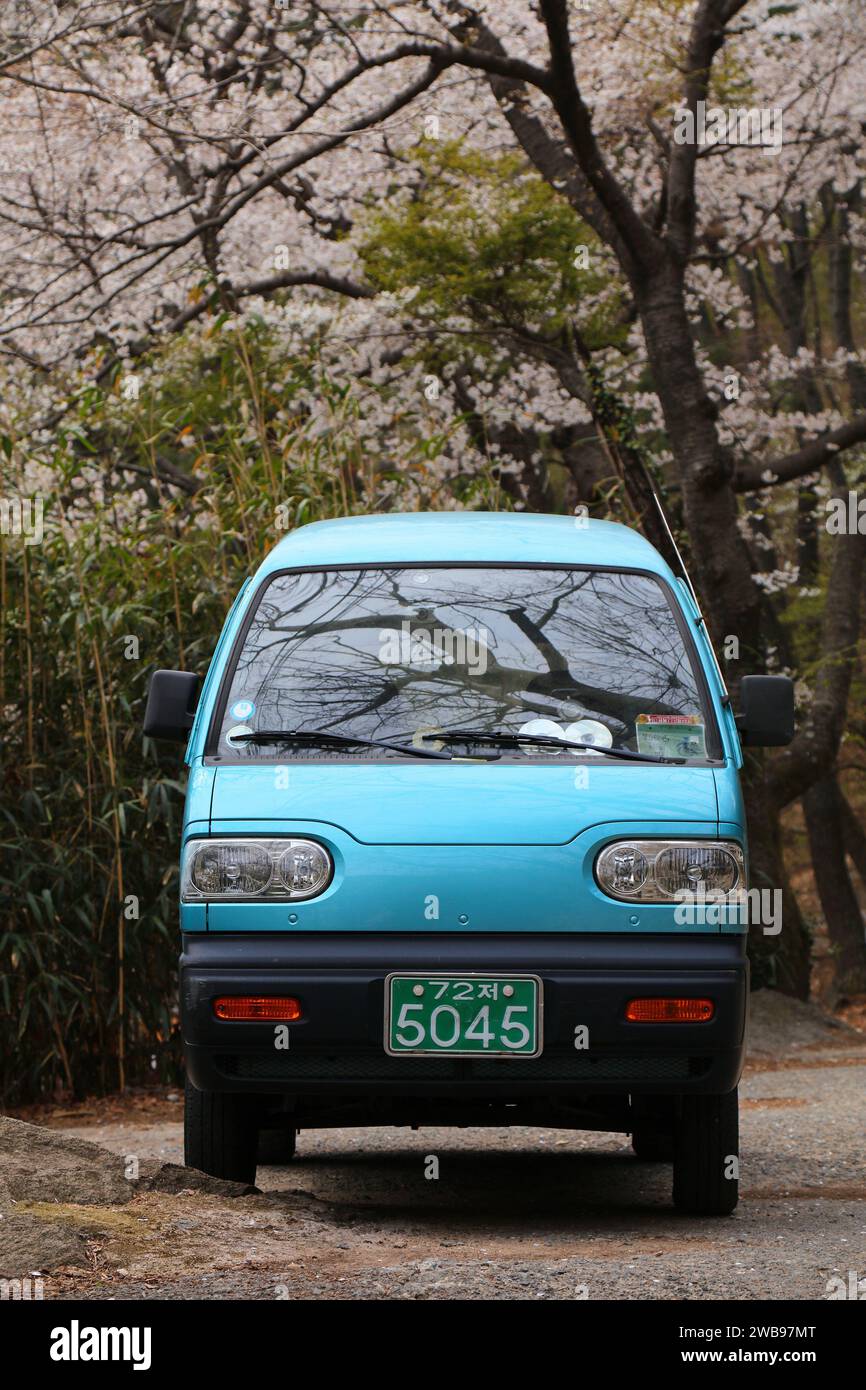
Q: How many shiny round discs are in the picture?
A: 2